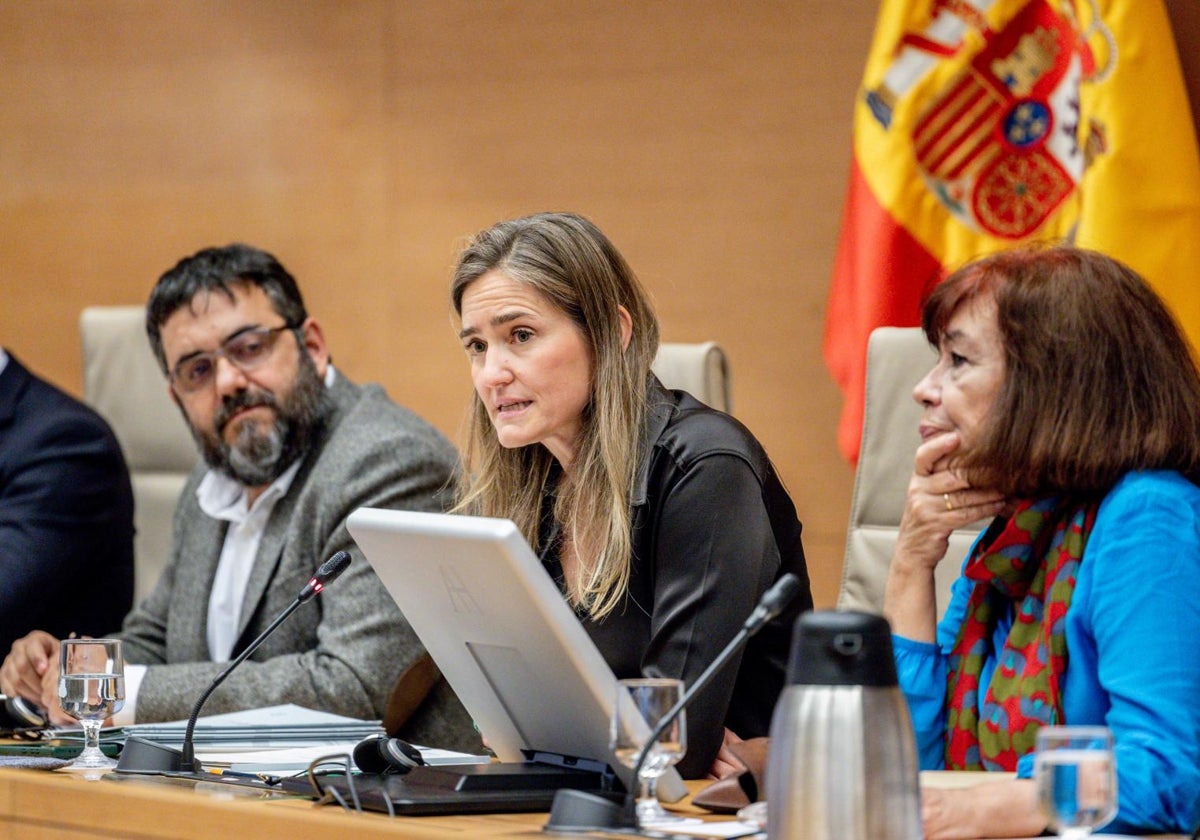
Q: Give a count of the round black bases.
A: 2